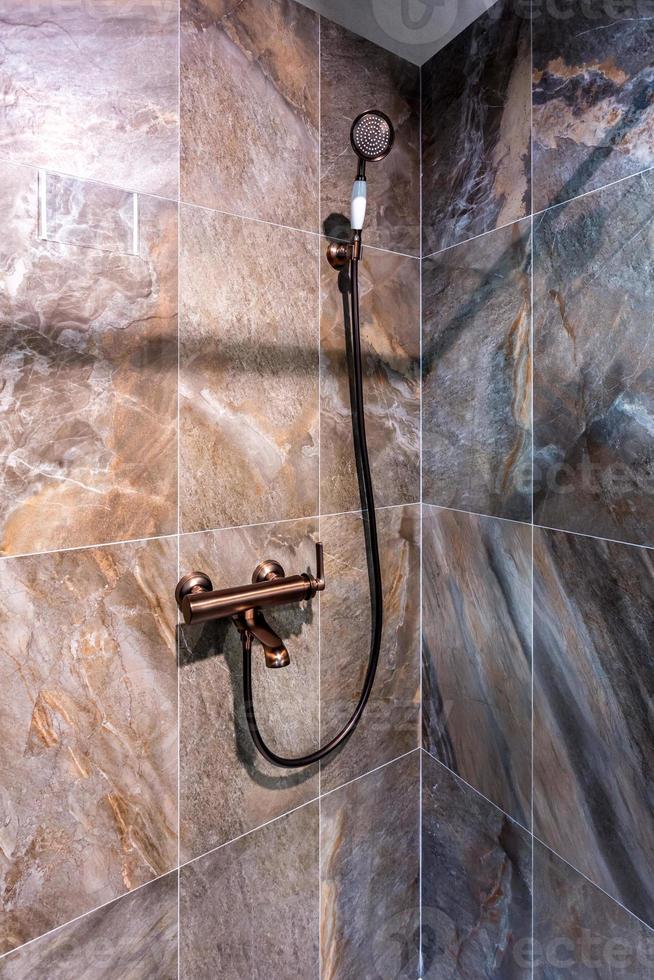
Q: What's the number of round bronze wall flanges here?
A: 3